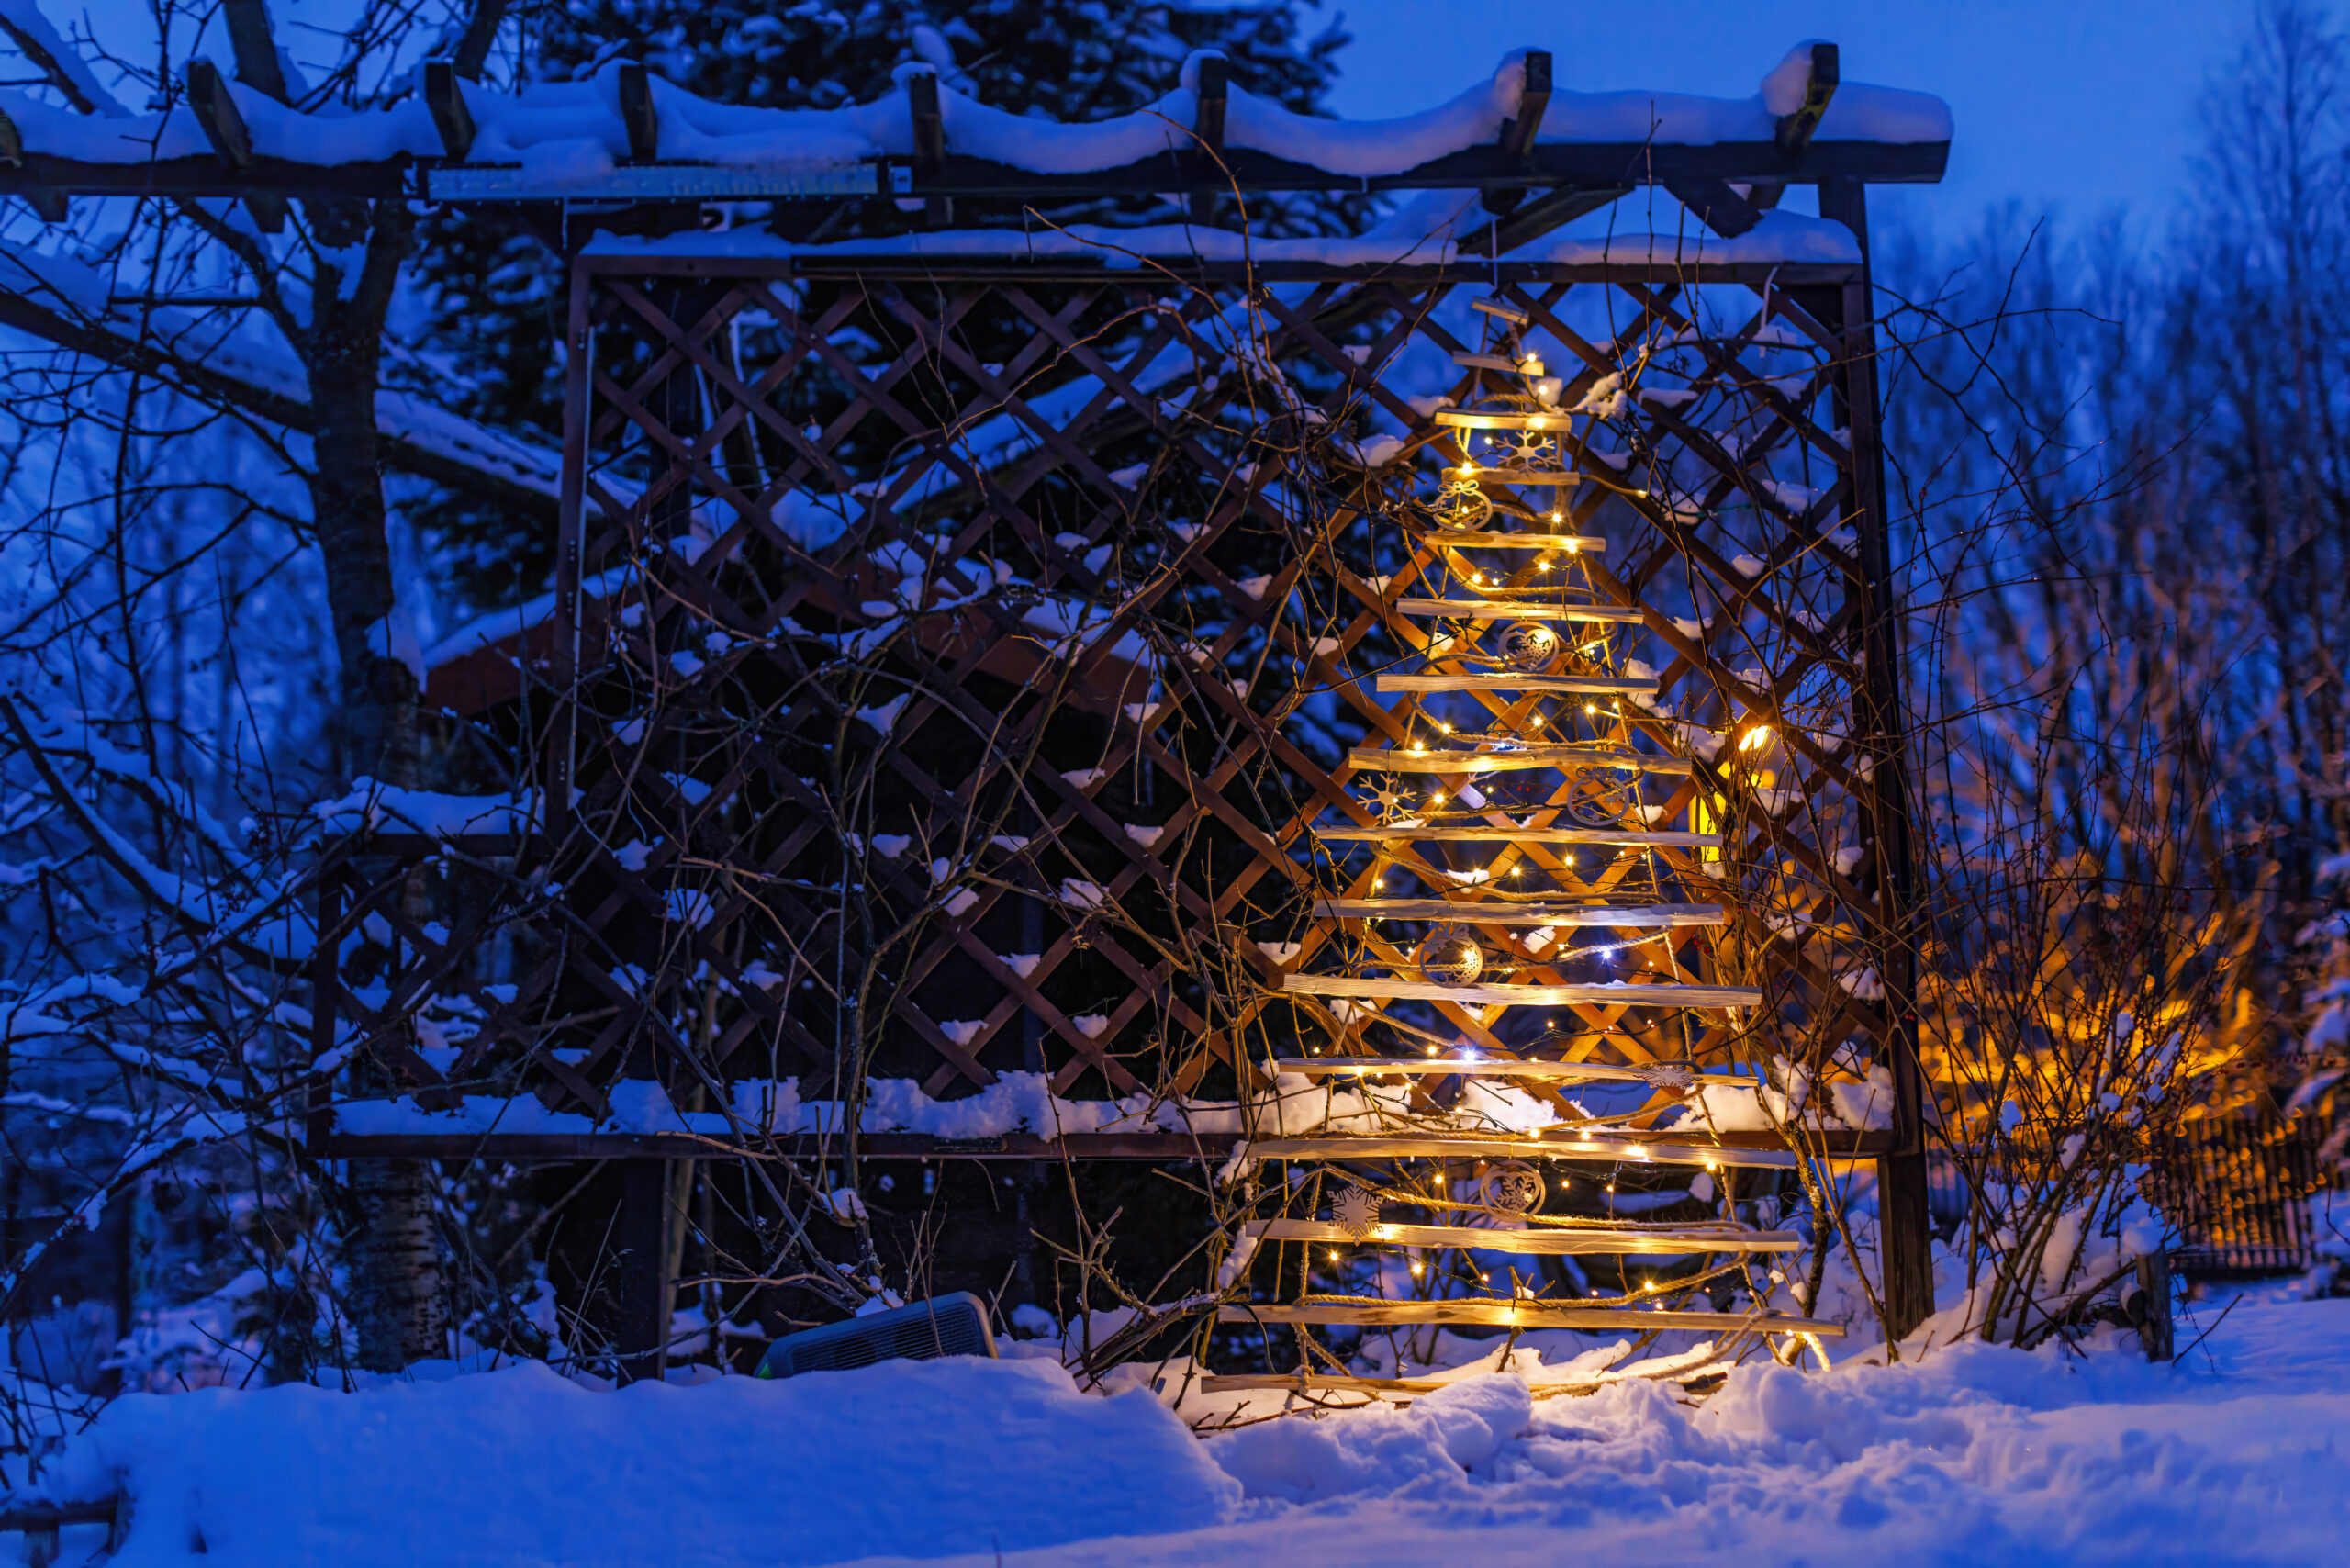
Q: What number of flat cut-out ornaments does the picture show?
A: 9